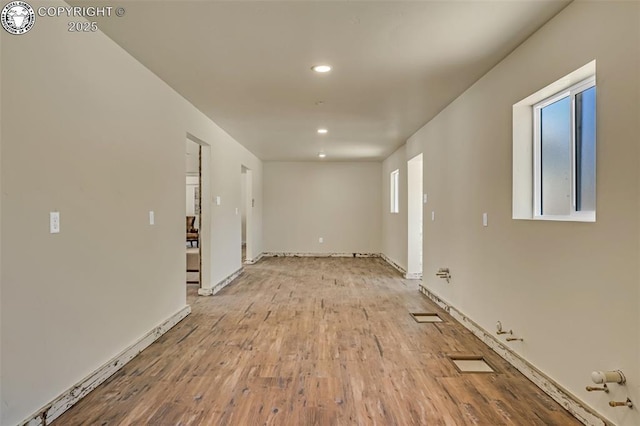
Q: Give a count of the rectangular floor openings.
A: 2